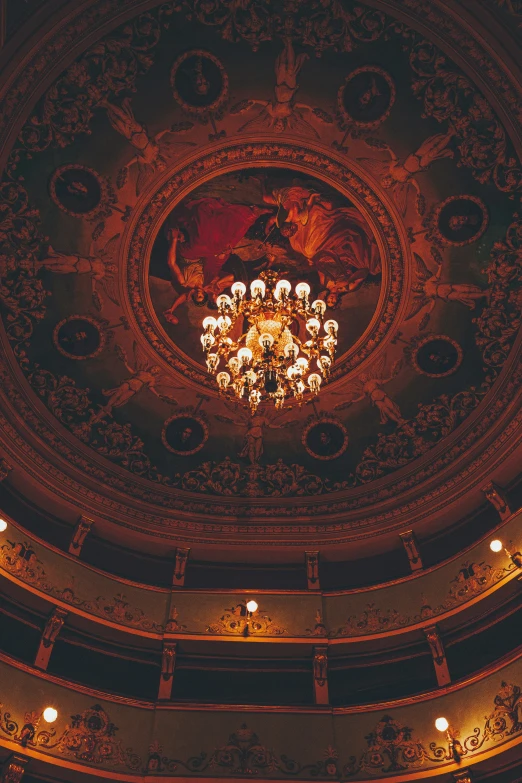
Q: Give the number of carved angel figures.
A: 8